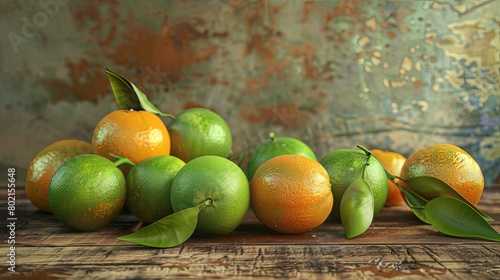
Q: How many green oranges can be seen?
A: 6